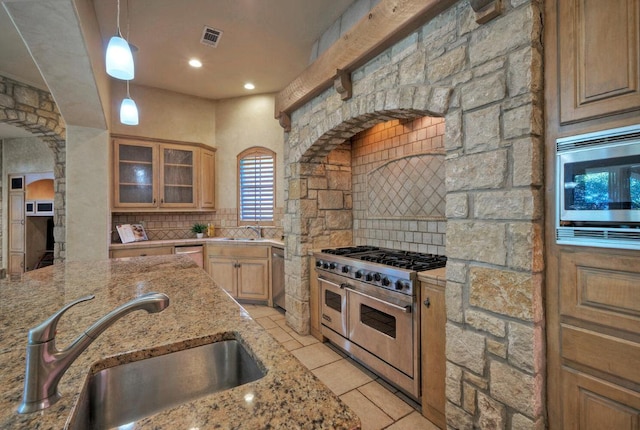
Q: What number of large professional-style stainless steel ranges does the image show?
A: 1